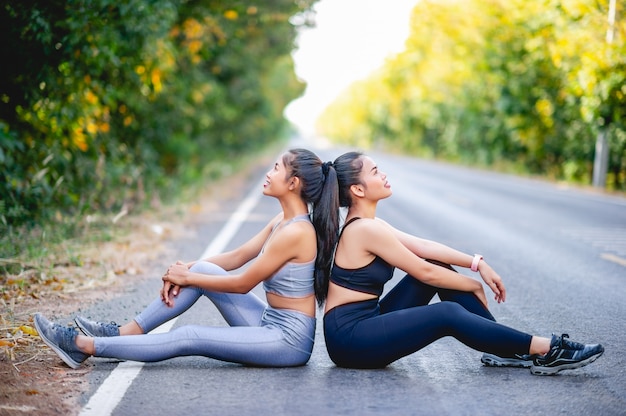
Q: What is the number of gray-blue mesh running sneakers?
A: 2